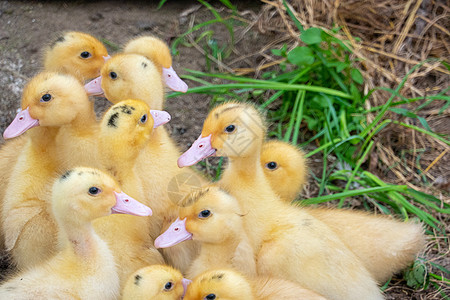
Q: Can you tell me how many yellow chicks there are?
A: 11